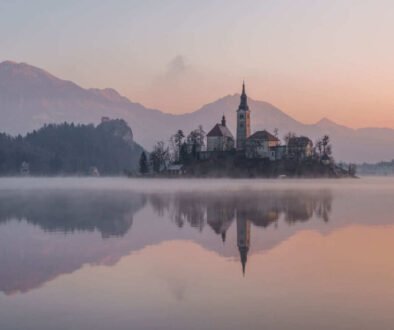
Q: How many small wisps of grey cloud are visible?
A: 1